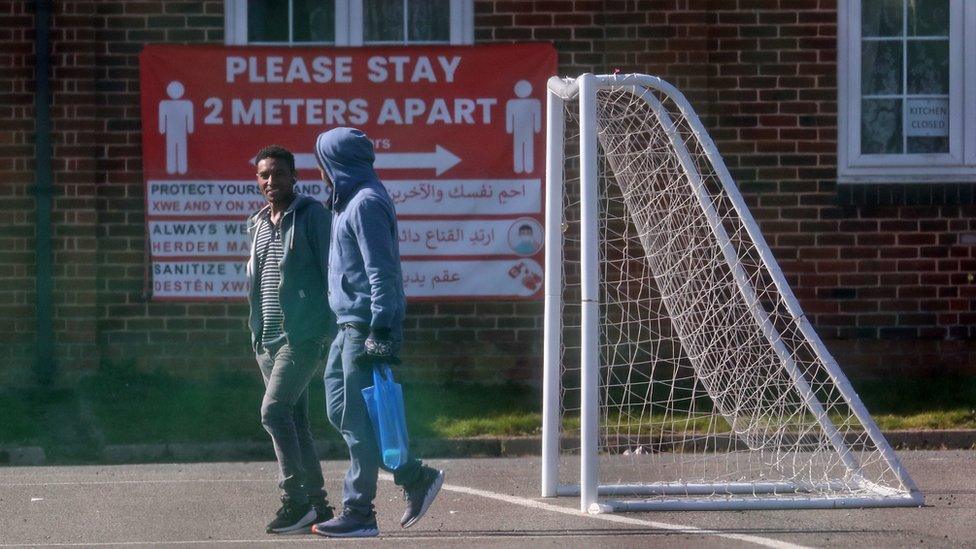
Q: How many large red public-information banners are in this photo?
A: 1